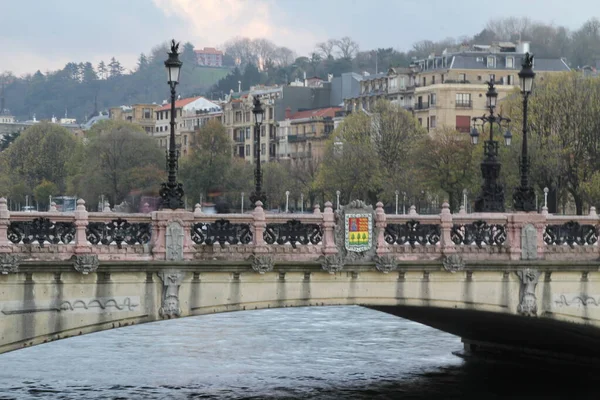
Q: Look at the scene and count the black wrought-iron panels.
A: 7